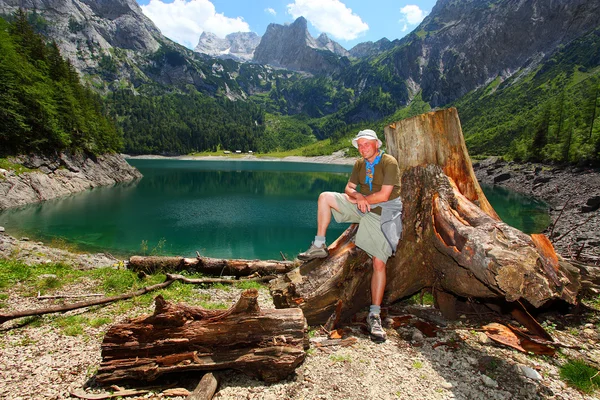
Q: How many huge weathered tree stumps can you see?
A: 1